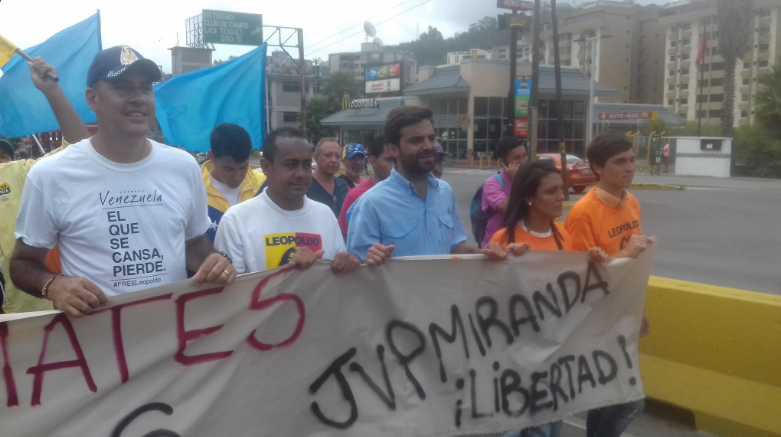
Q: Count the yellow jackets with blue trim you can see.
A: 1